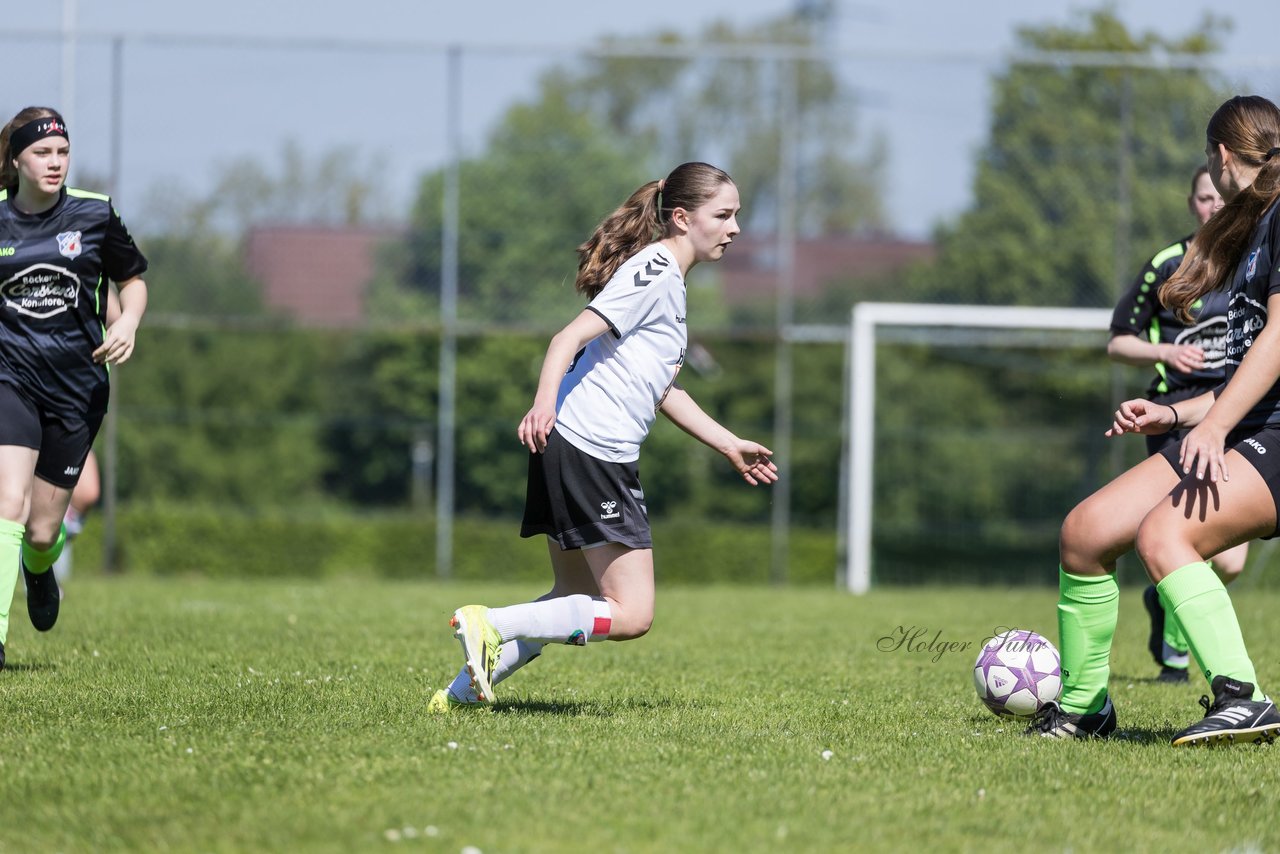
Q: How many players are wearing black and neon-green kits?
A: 3